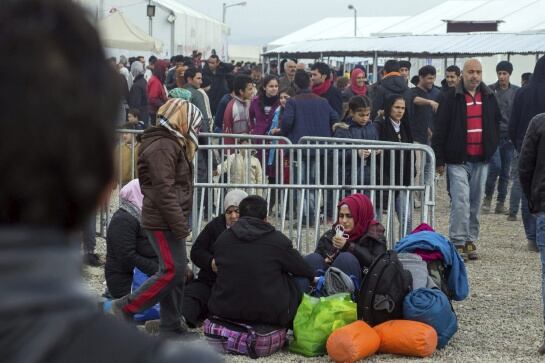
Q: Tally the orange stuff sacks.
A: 2